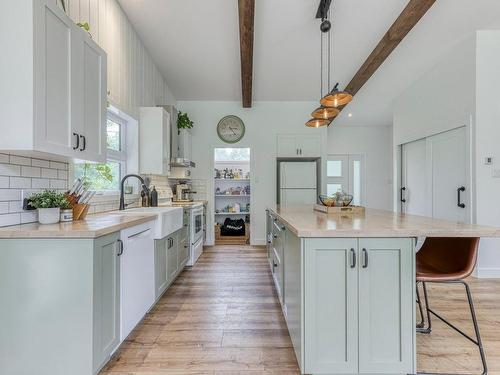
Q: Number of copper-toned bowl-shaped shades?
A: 3